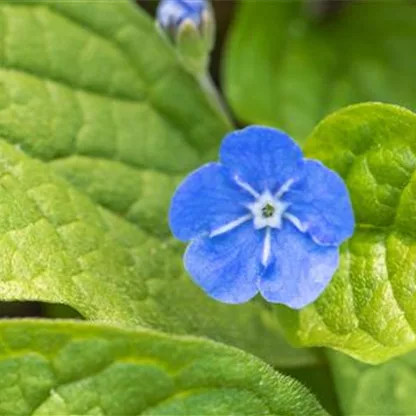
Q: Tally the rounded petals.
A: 5